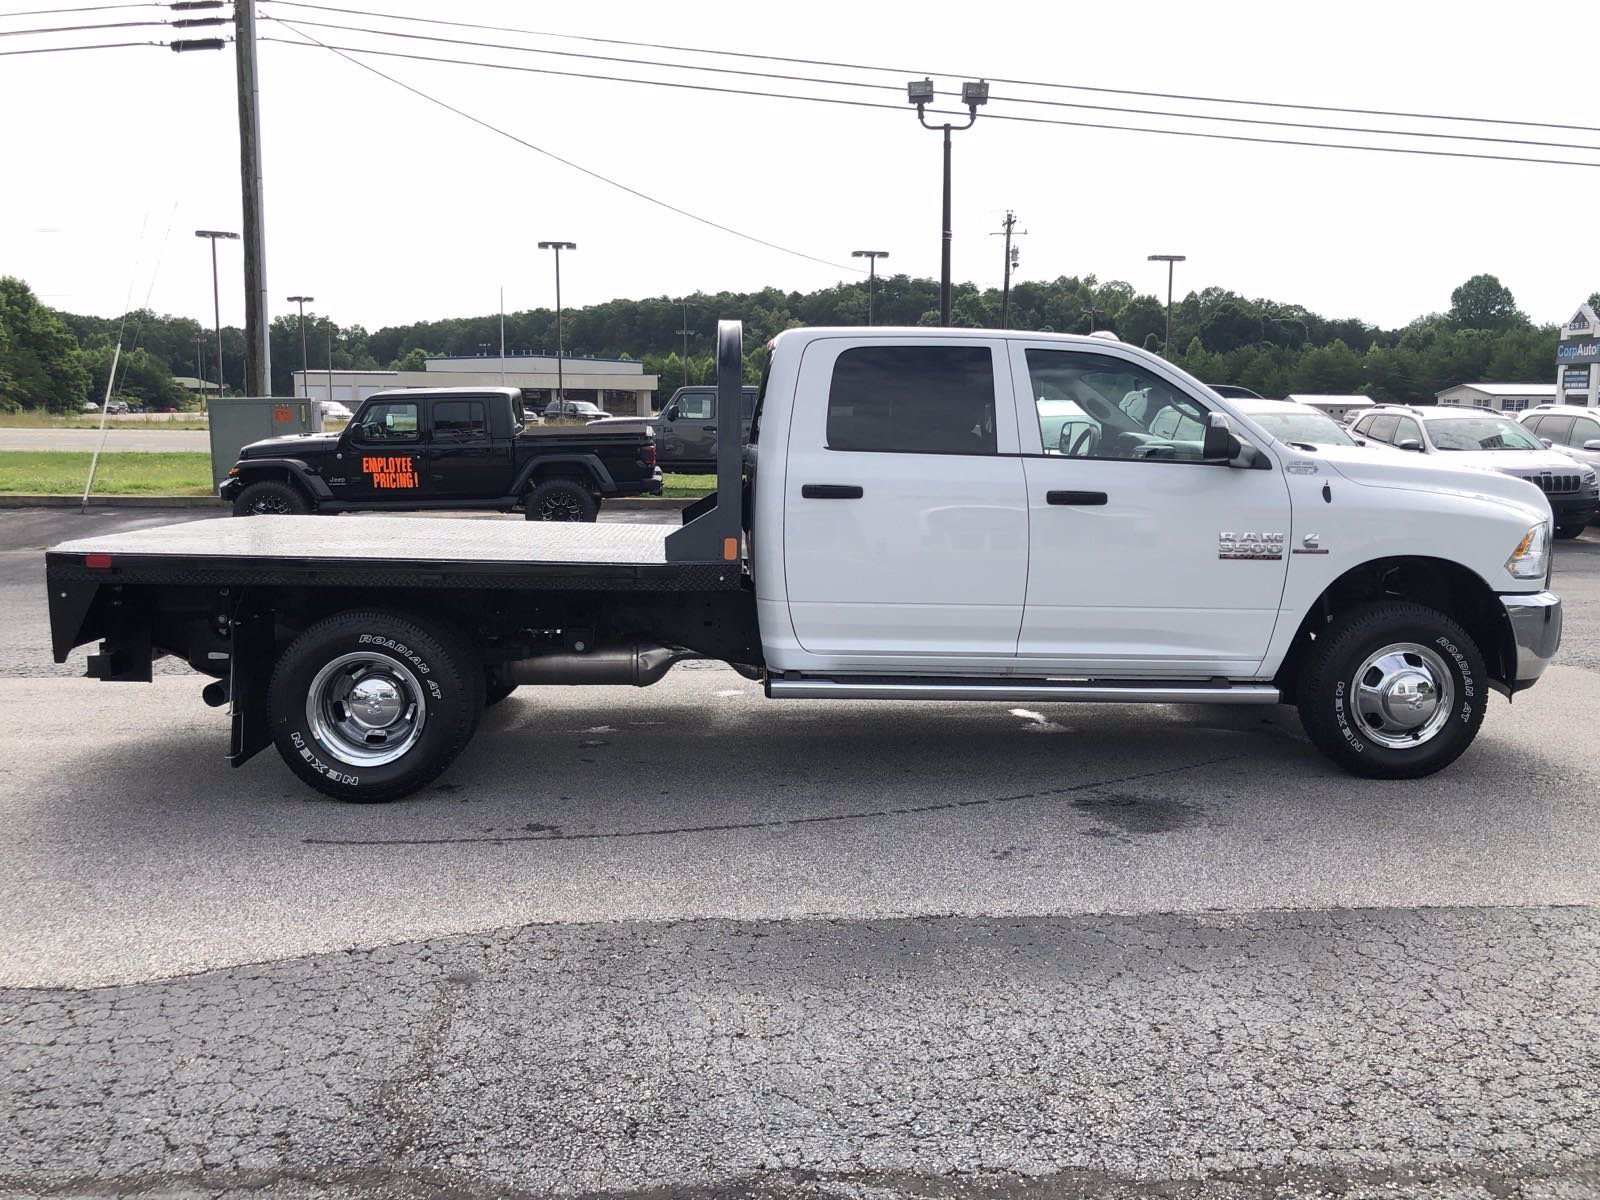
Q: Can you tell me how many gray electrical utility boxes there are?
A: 1